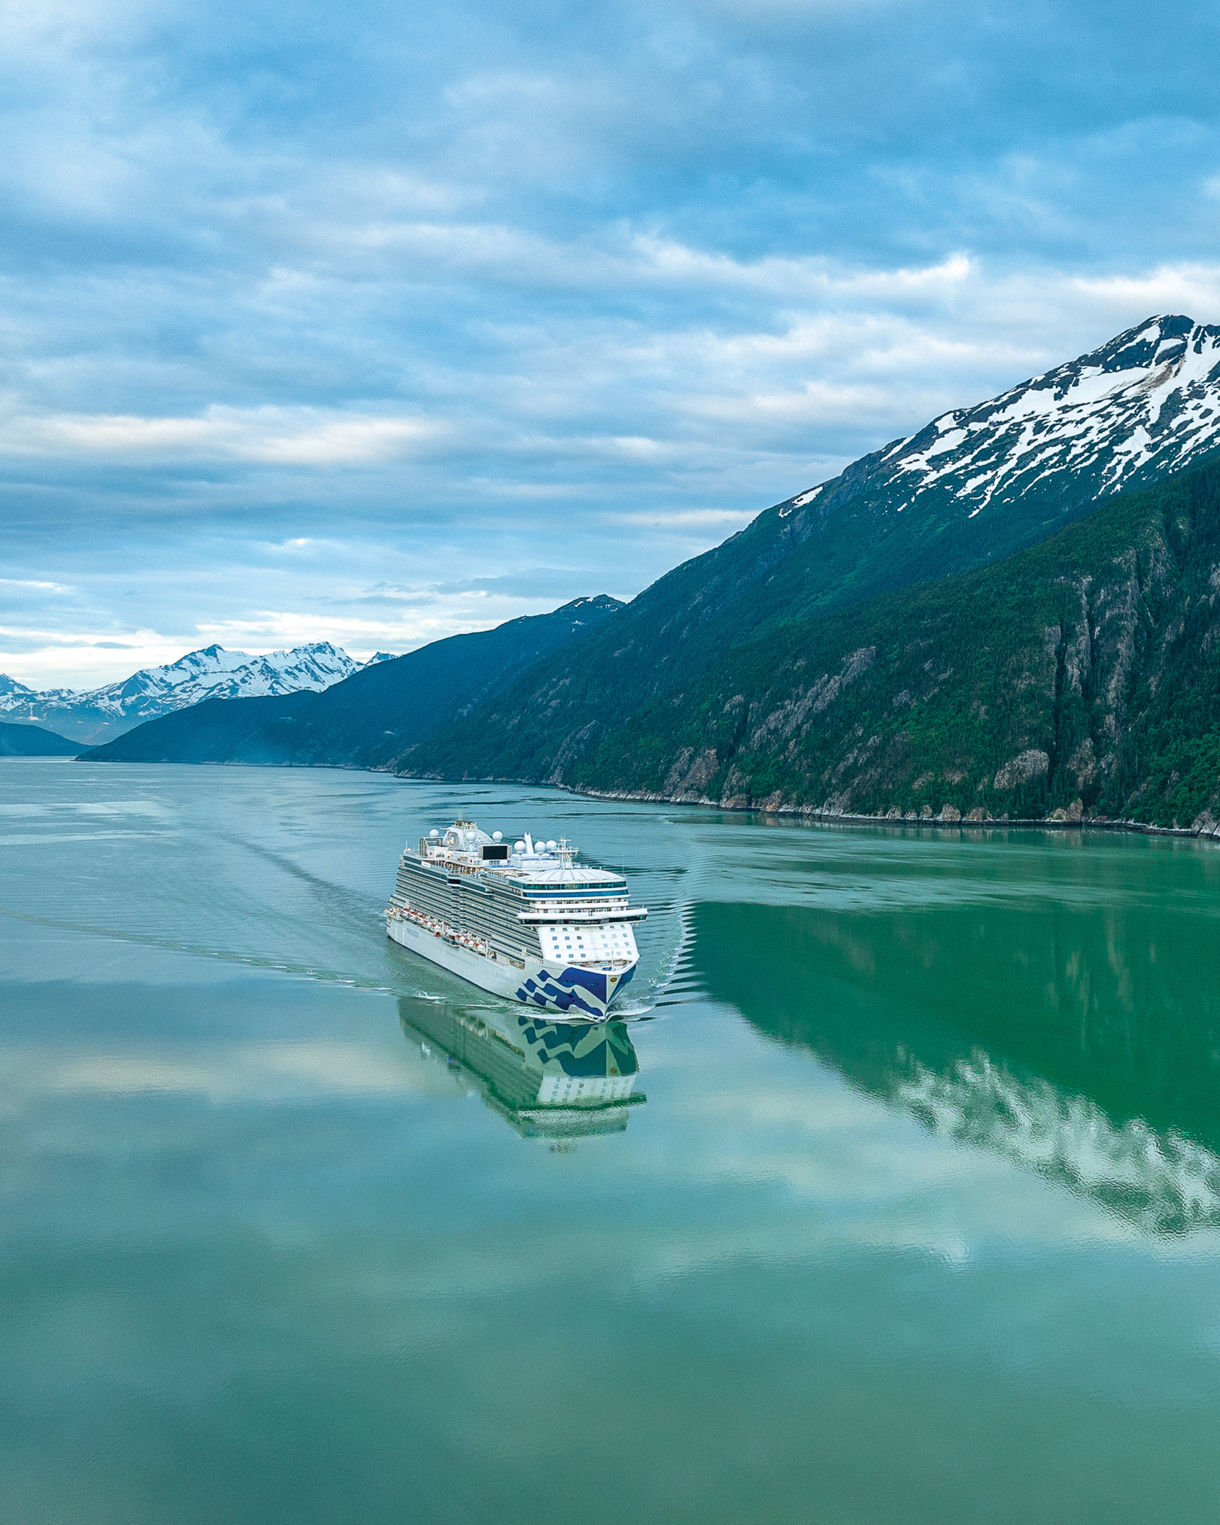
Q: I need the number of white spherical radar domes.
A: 6